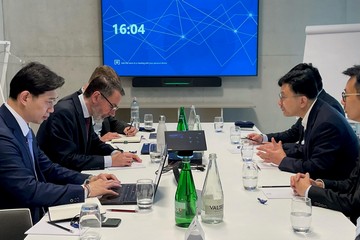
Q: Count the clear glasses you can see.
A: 9